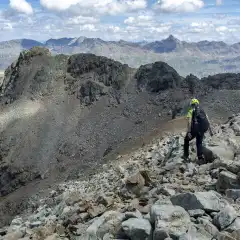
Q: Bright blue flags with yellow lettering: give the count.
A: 0